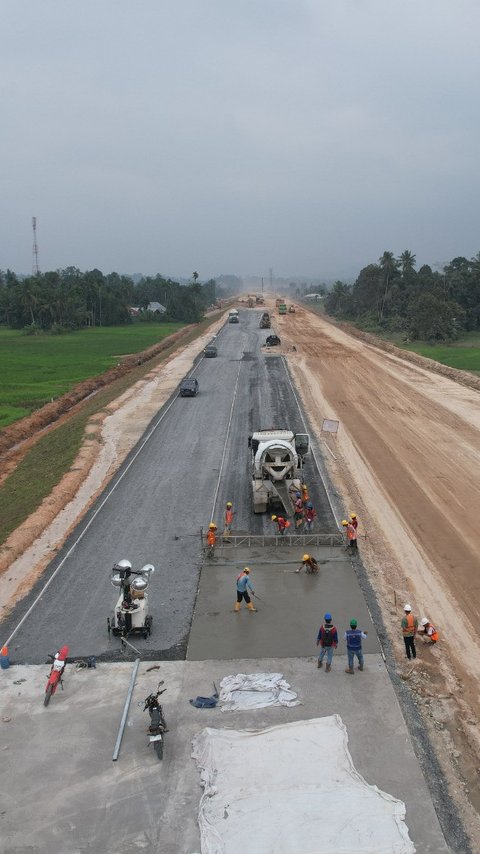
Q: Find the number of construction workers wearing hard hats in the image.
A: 14